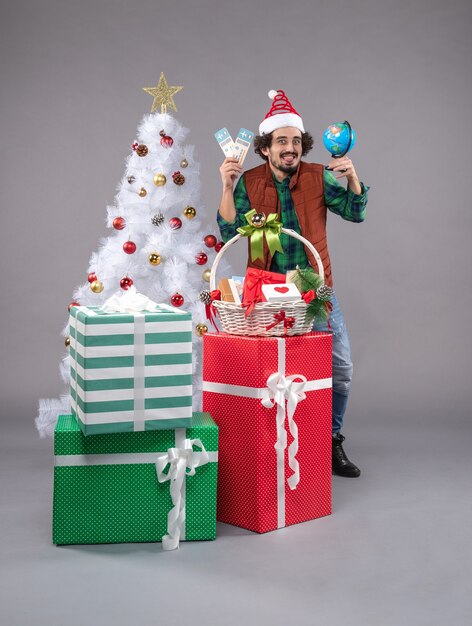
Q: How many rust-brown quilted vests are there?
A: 1